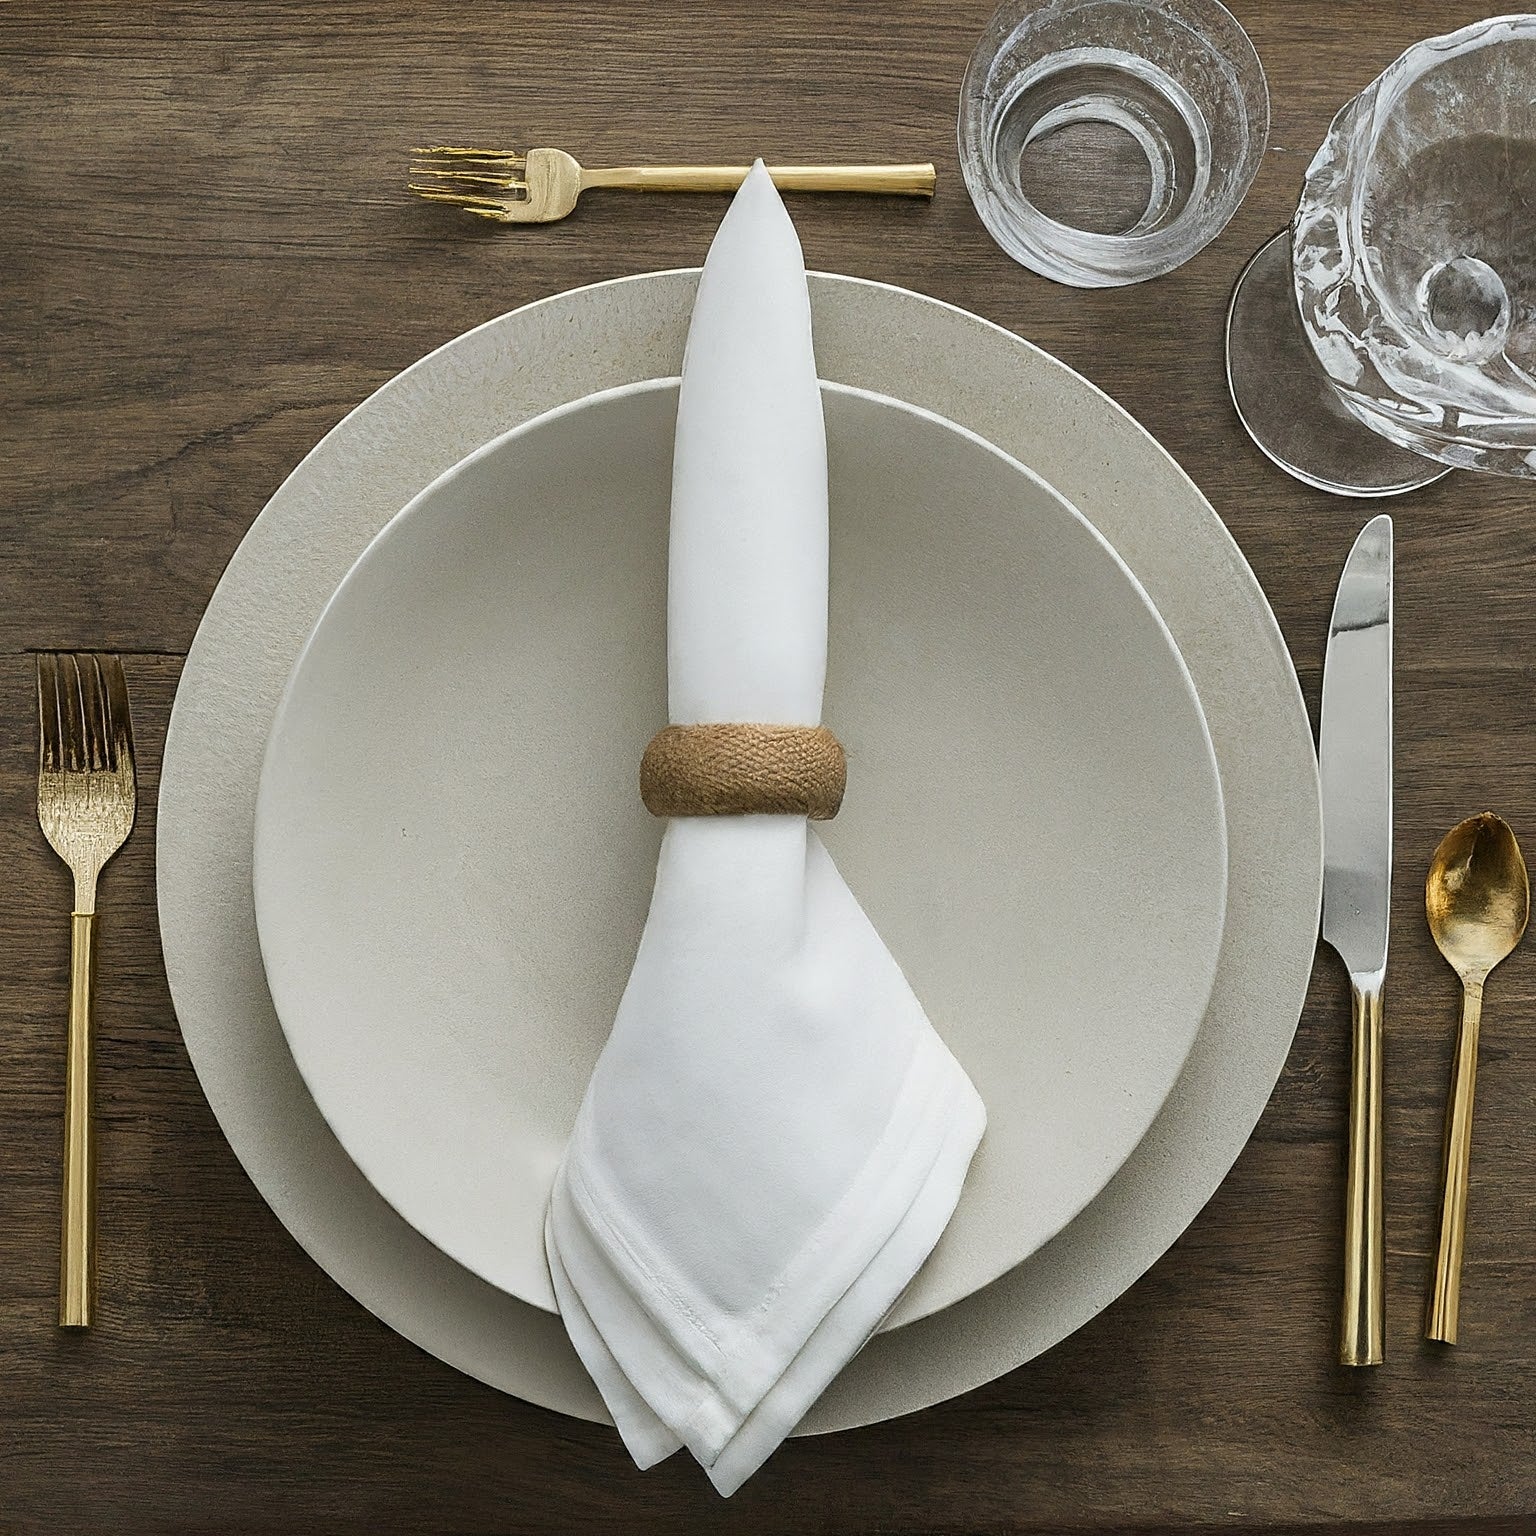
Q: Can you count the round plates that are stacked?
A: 2